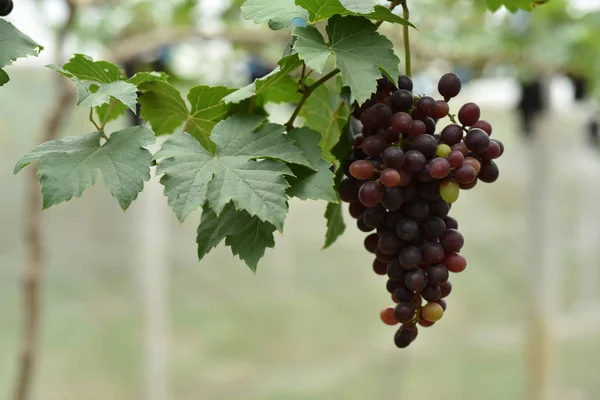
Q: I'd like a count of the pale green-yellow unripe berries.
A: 3